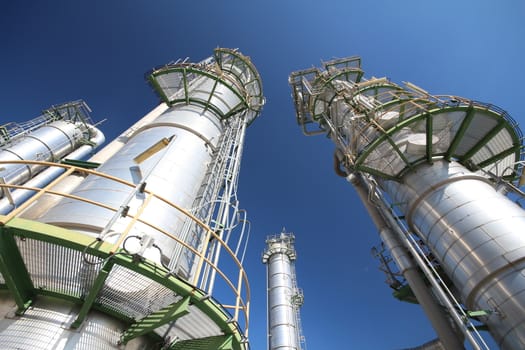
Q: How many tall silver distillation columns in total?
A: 4